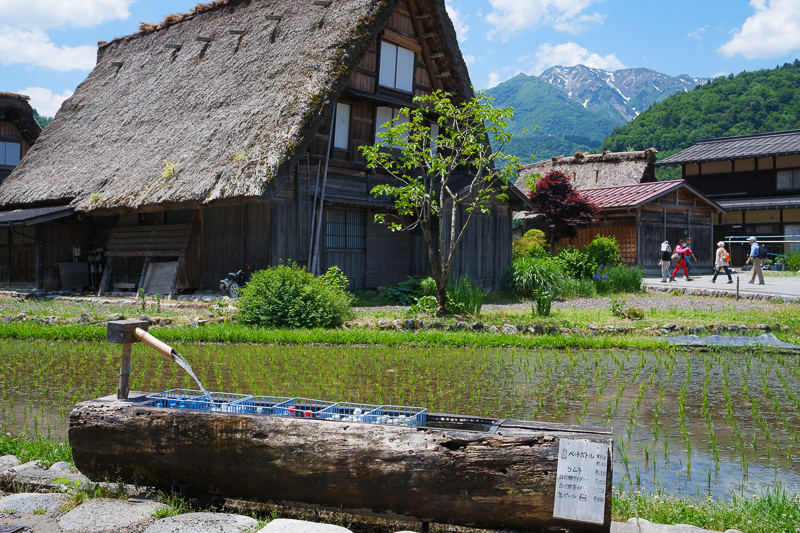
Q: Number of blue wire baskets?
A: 6